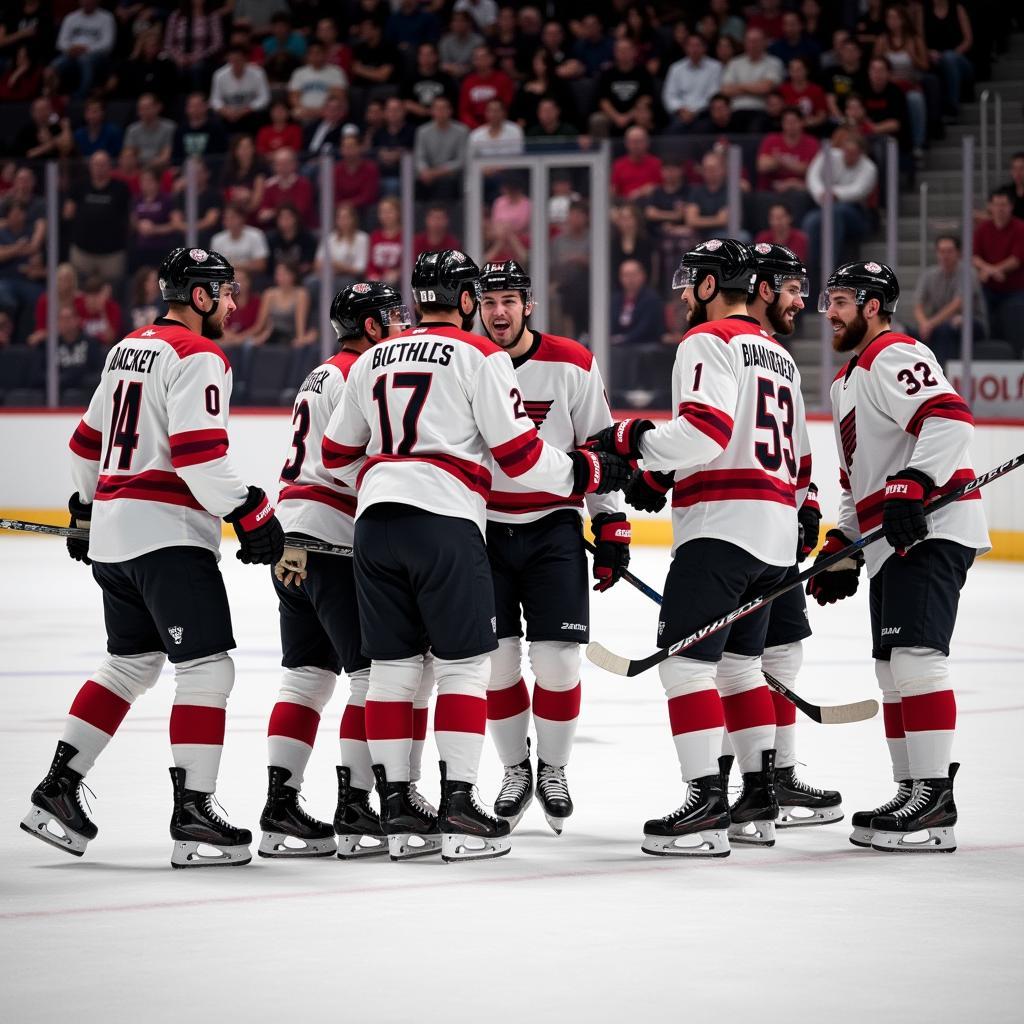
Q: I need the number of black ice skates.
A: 13